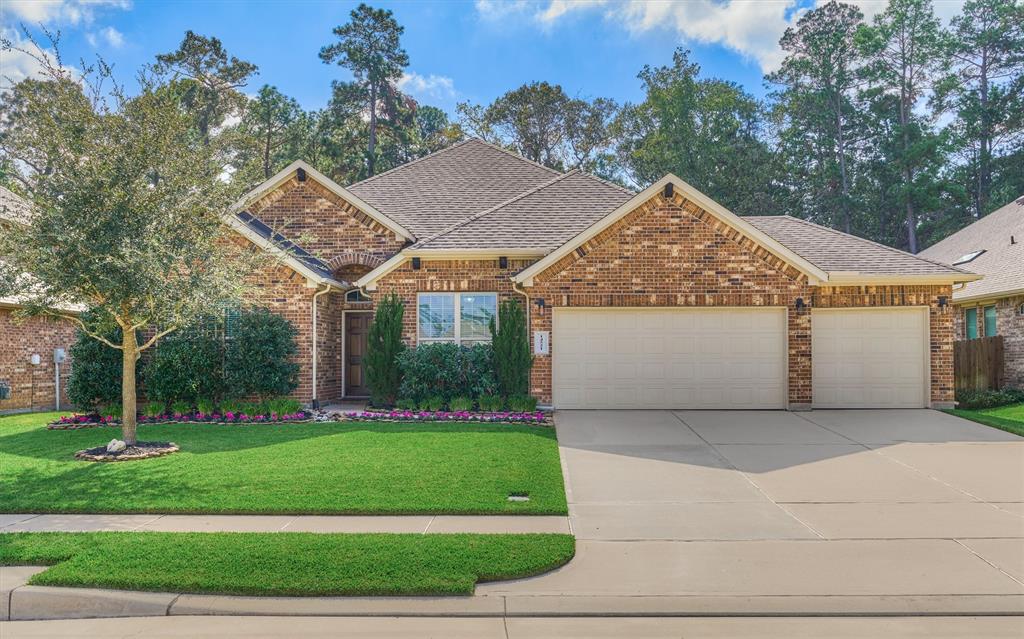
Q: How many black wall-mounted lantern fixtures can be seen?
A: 3